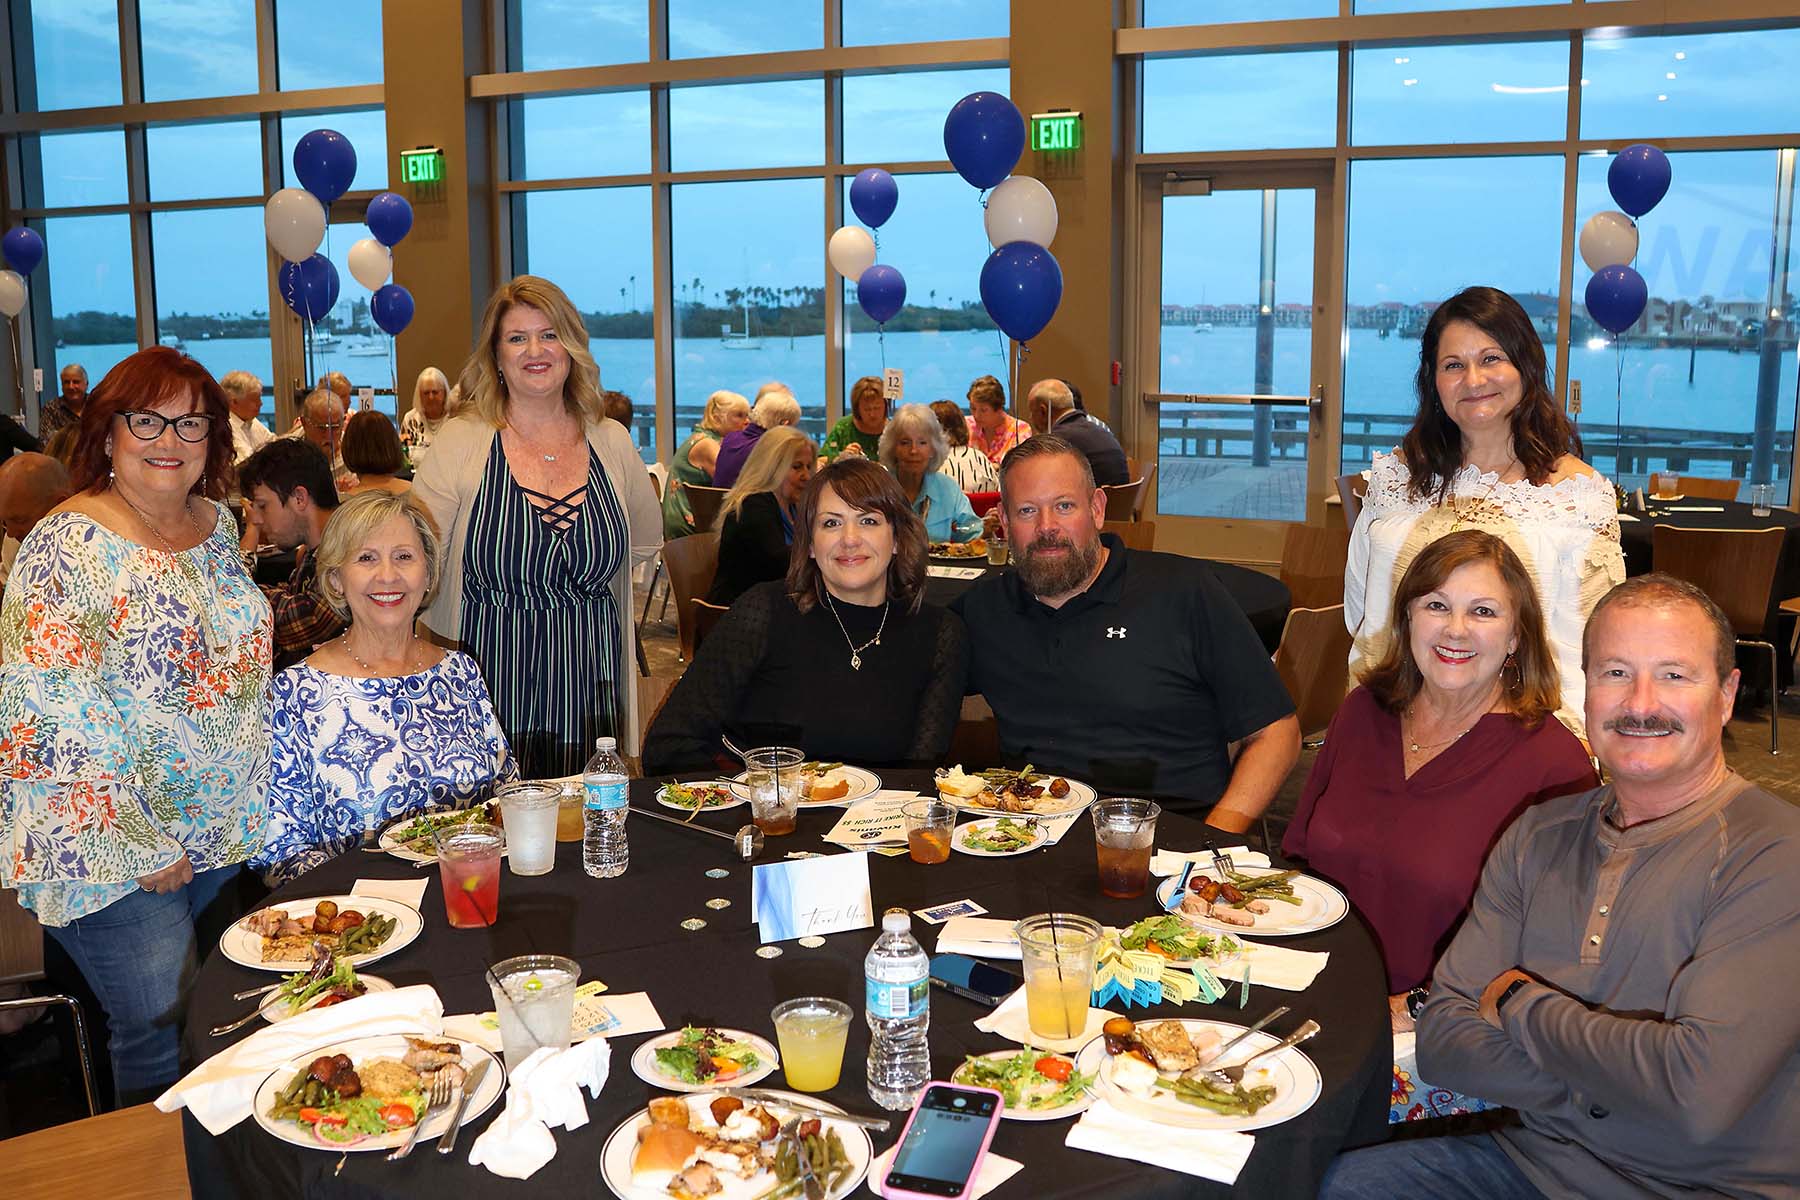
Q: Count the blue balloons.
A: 11